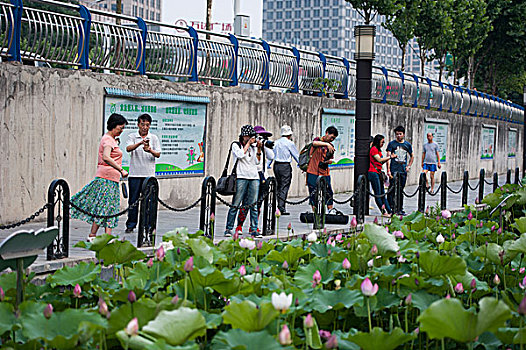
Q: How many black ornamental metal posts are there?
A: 14